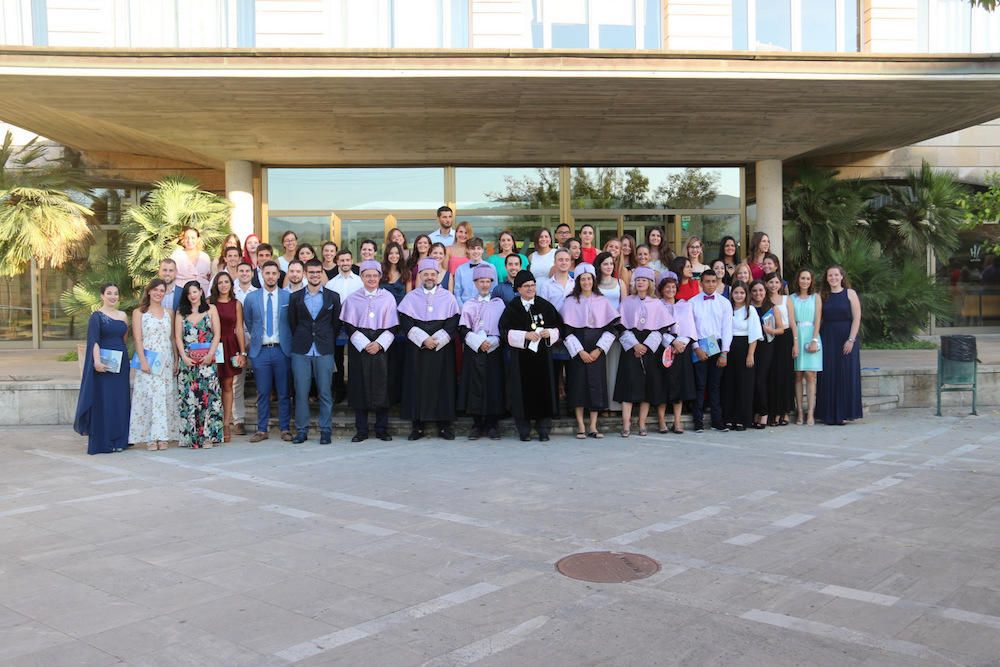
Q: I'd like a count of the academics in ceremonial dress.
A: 7